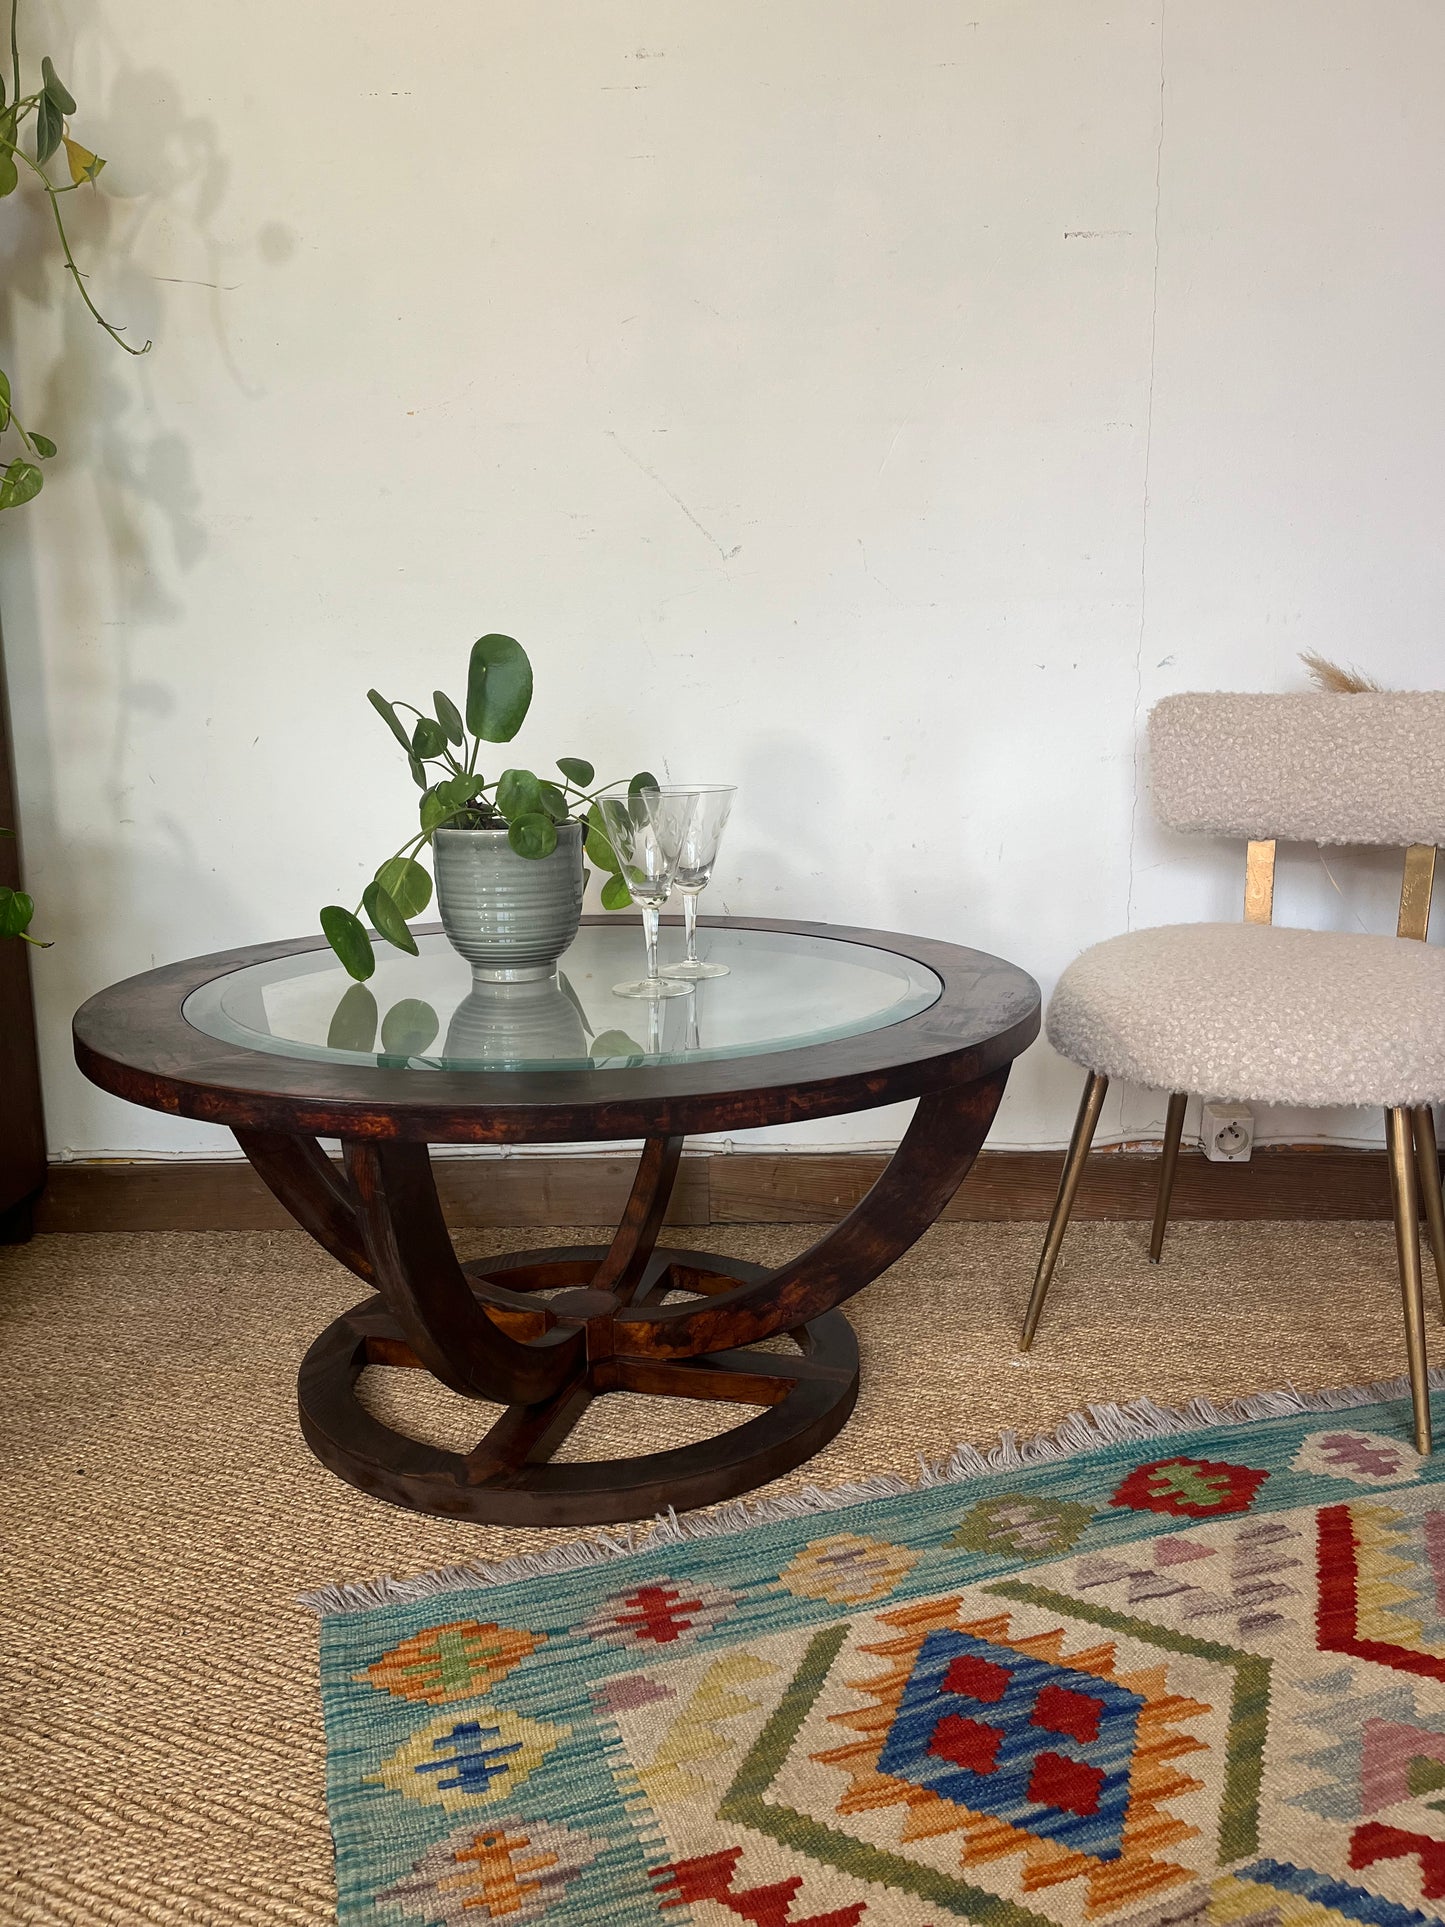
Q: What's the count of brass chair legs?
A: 4